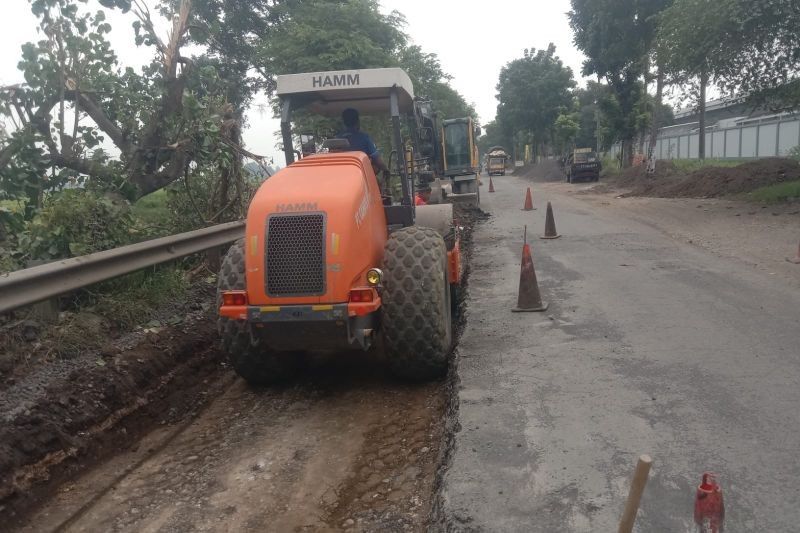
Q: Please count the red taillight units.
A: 2